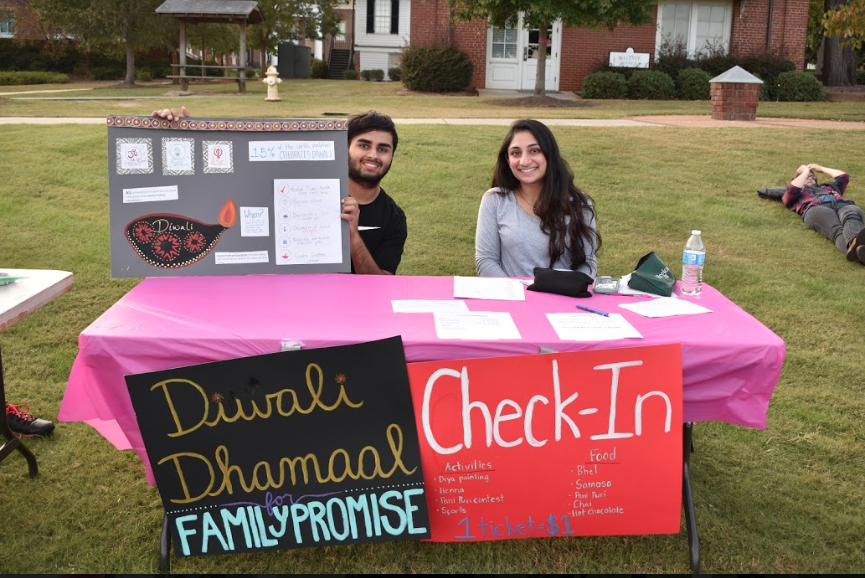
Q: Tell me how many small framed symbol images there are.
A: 3